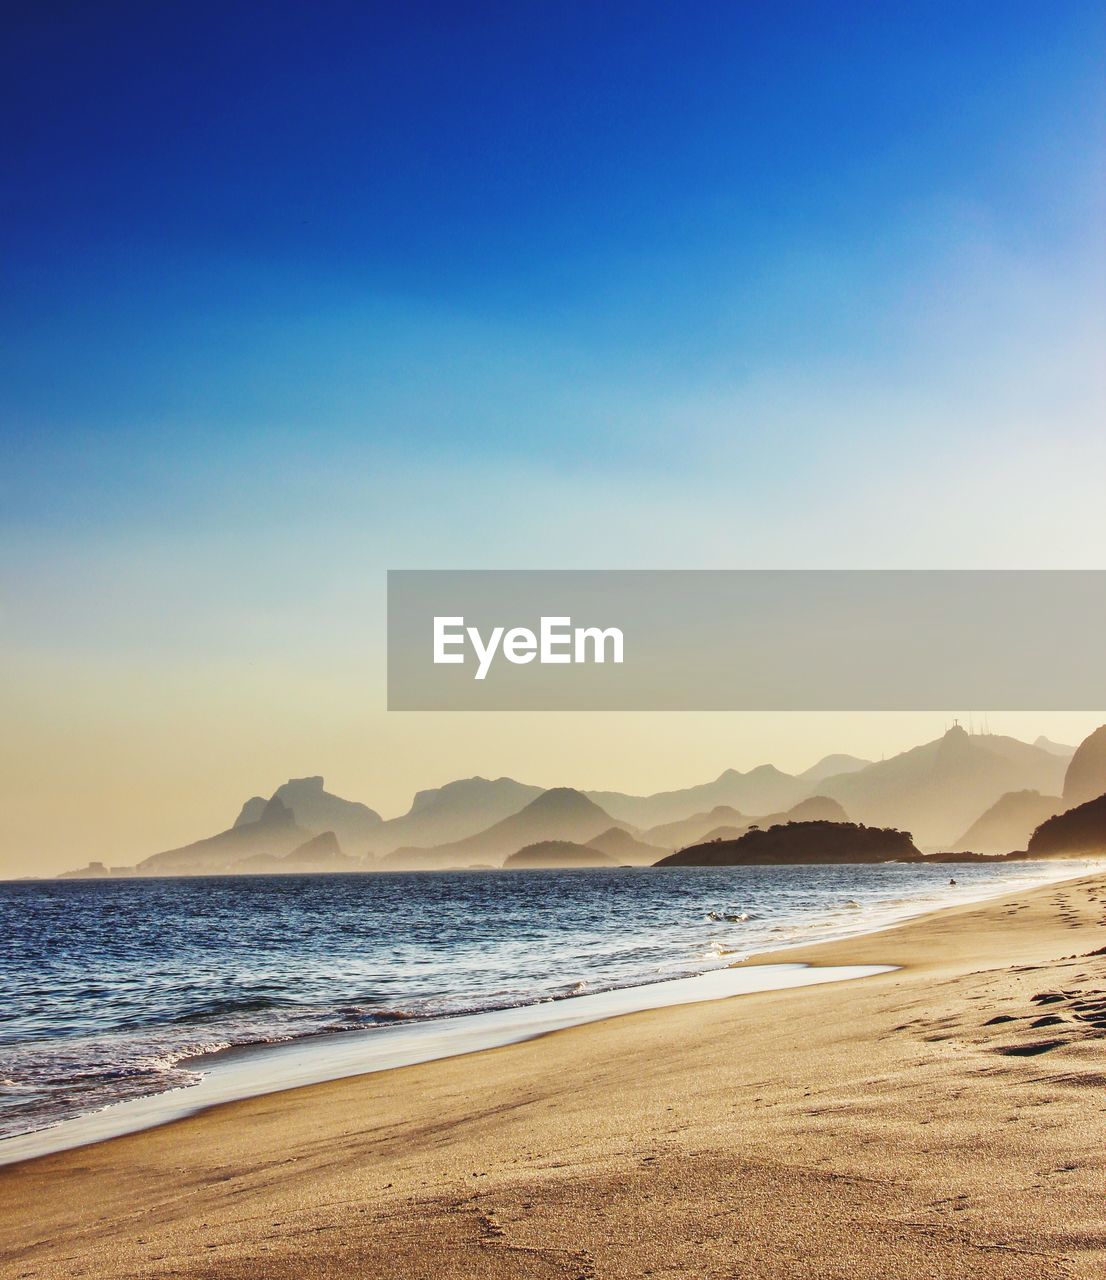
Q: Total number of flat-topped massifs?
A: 1